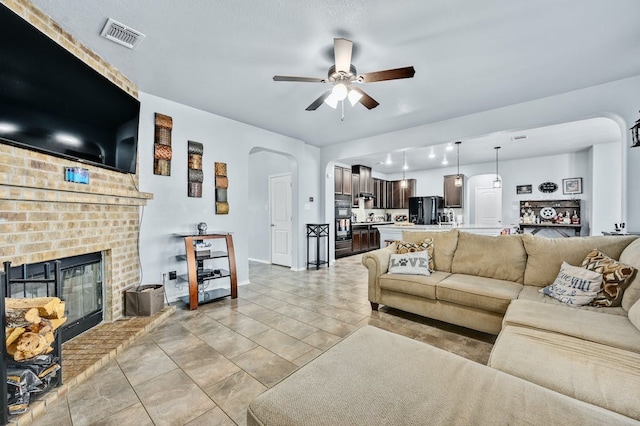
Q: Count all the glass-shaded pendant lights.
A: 3